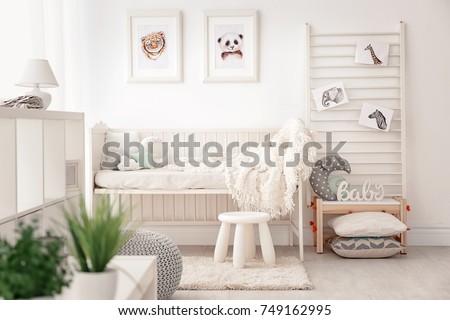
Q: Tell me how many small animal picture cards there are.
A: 3